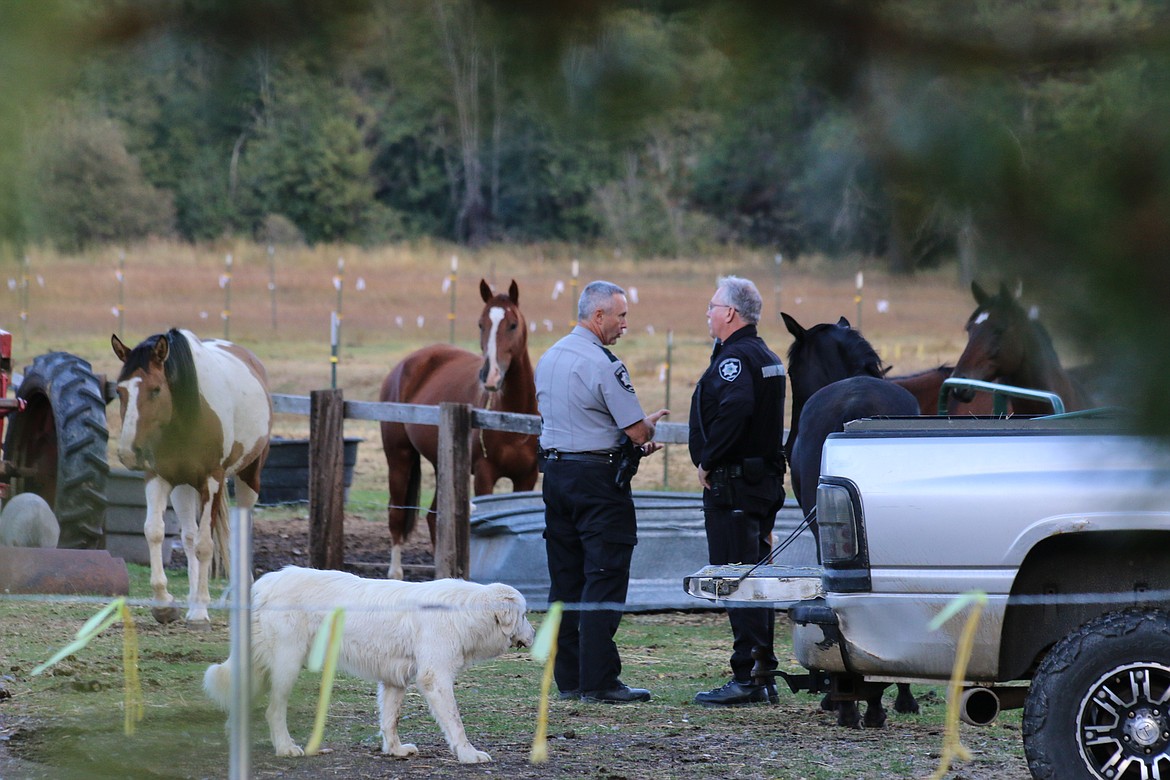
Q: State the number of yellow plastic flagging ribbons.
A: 4